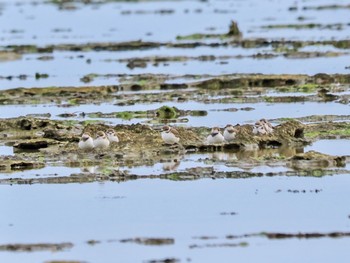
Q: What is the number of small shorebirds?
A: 8